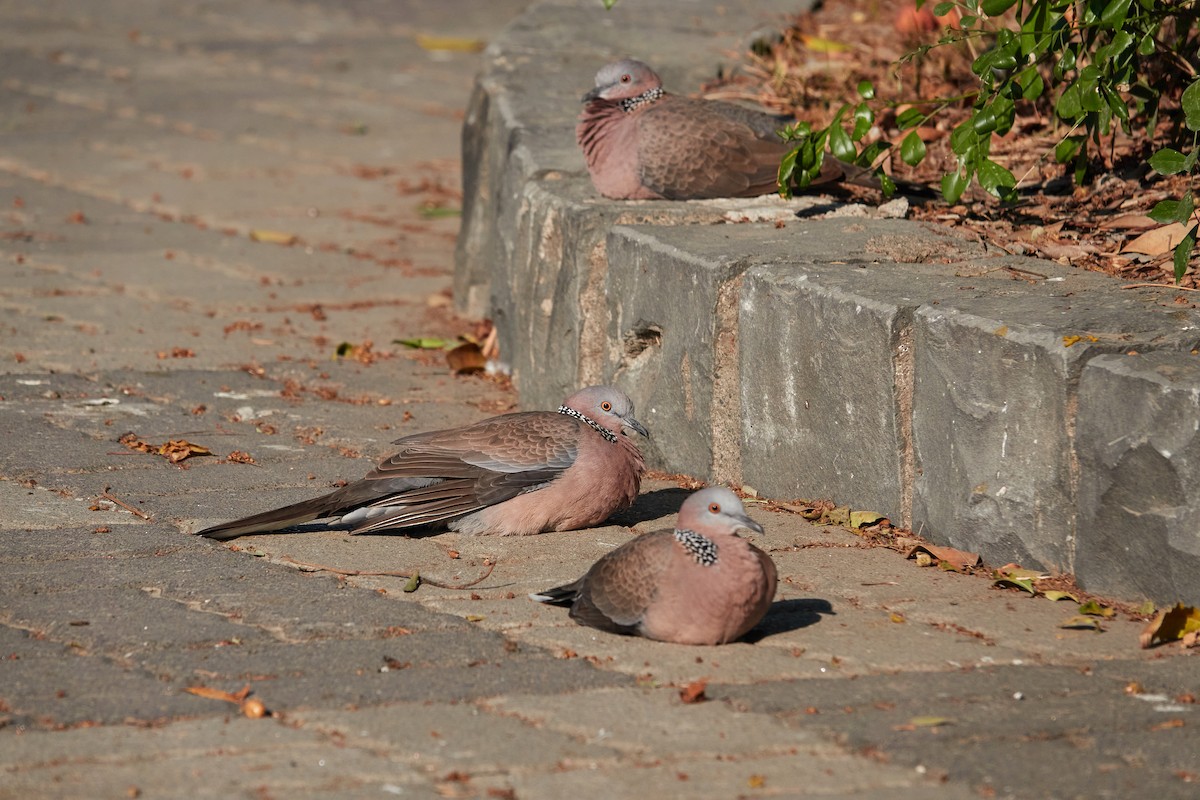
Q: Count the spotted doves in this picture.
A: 3